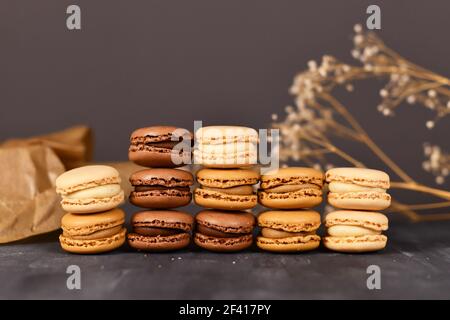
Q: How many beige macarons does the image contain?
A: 4